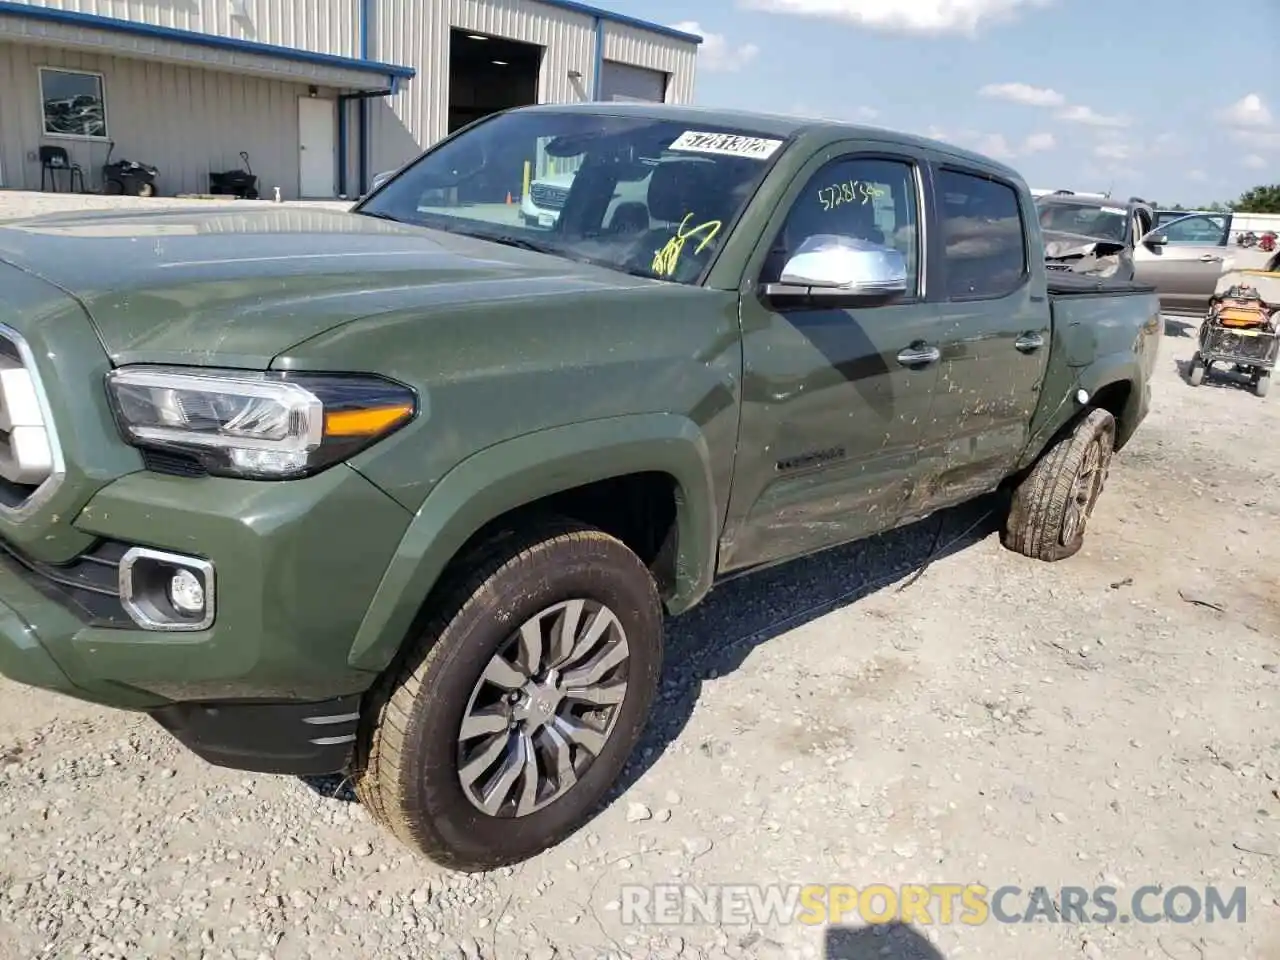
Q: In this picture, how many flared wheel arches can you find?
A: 2